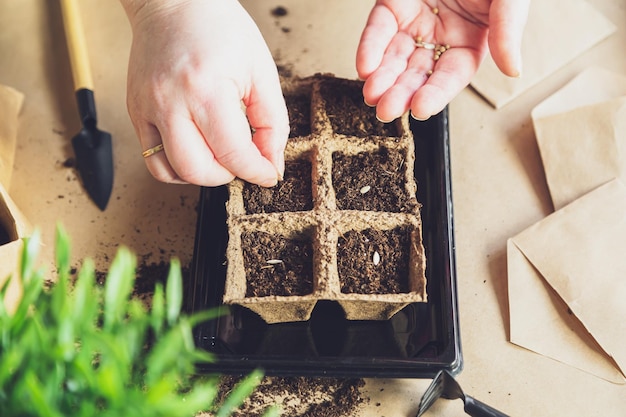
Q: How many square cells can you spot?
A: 6